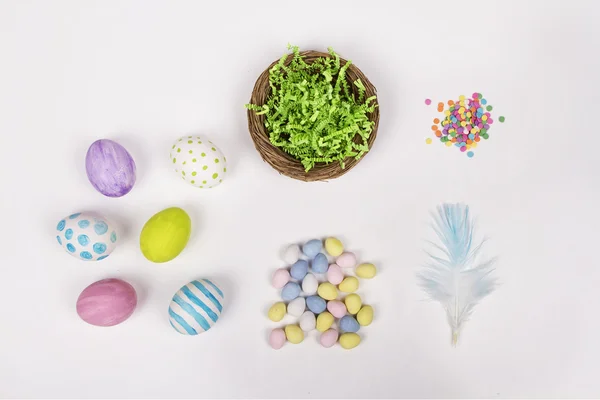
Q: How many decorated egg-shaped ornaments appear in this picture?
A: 6